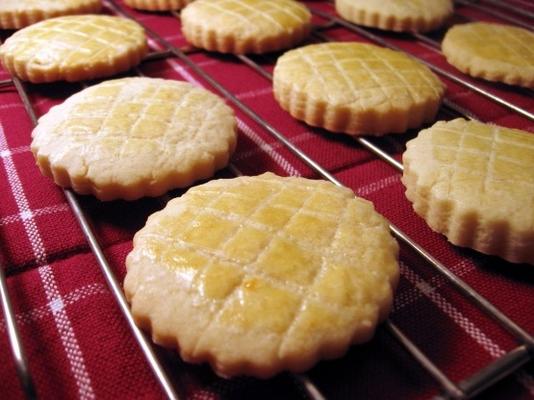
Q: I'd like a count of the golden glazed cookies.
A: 10